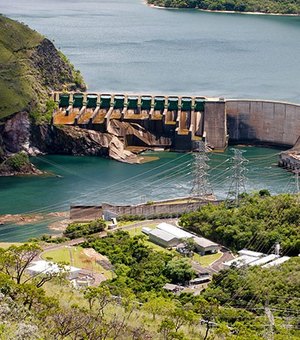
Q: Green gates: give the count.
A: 11